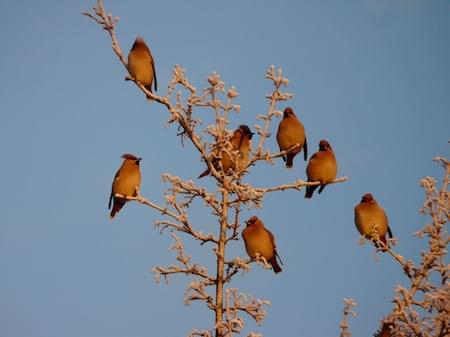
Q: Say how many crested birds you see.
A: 7